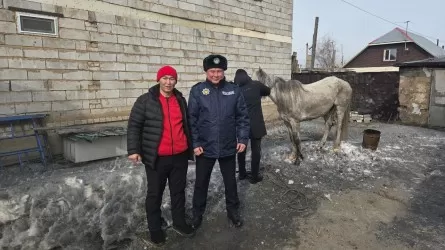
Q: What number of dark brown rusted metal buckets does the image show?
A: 1